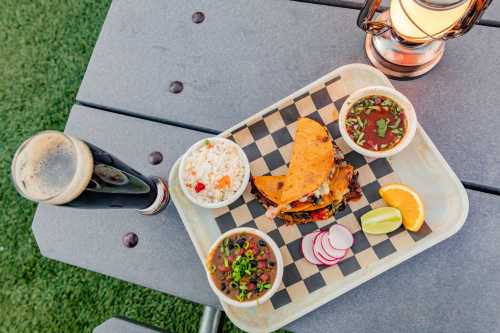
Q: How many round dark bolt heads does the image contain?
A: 4